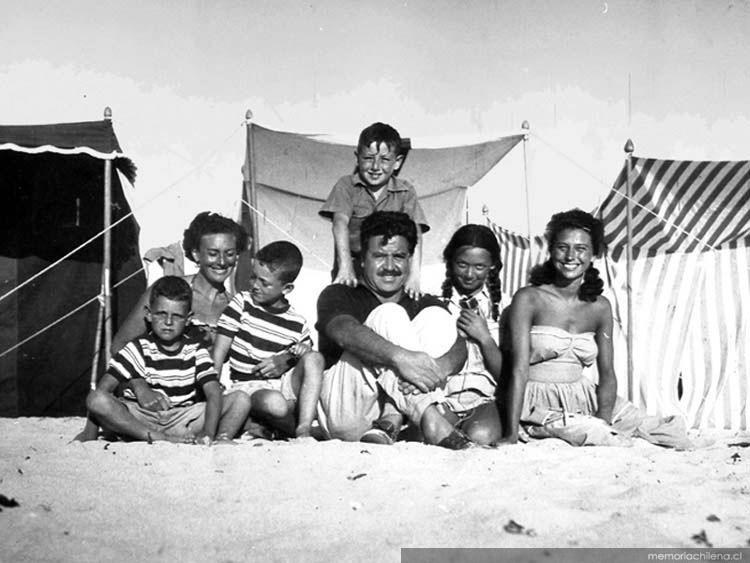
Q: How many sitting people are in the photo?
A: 6